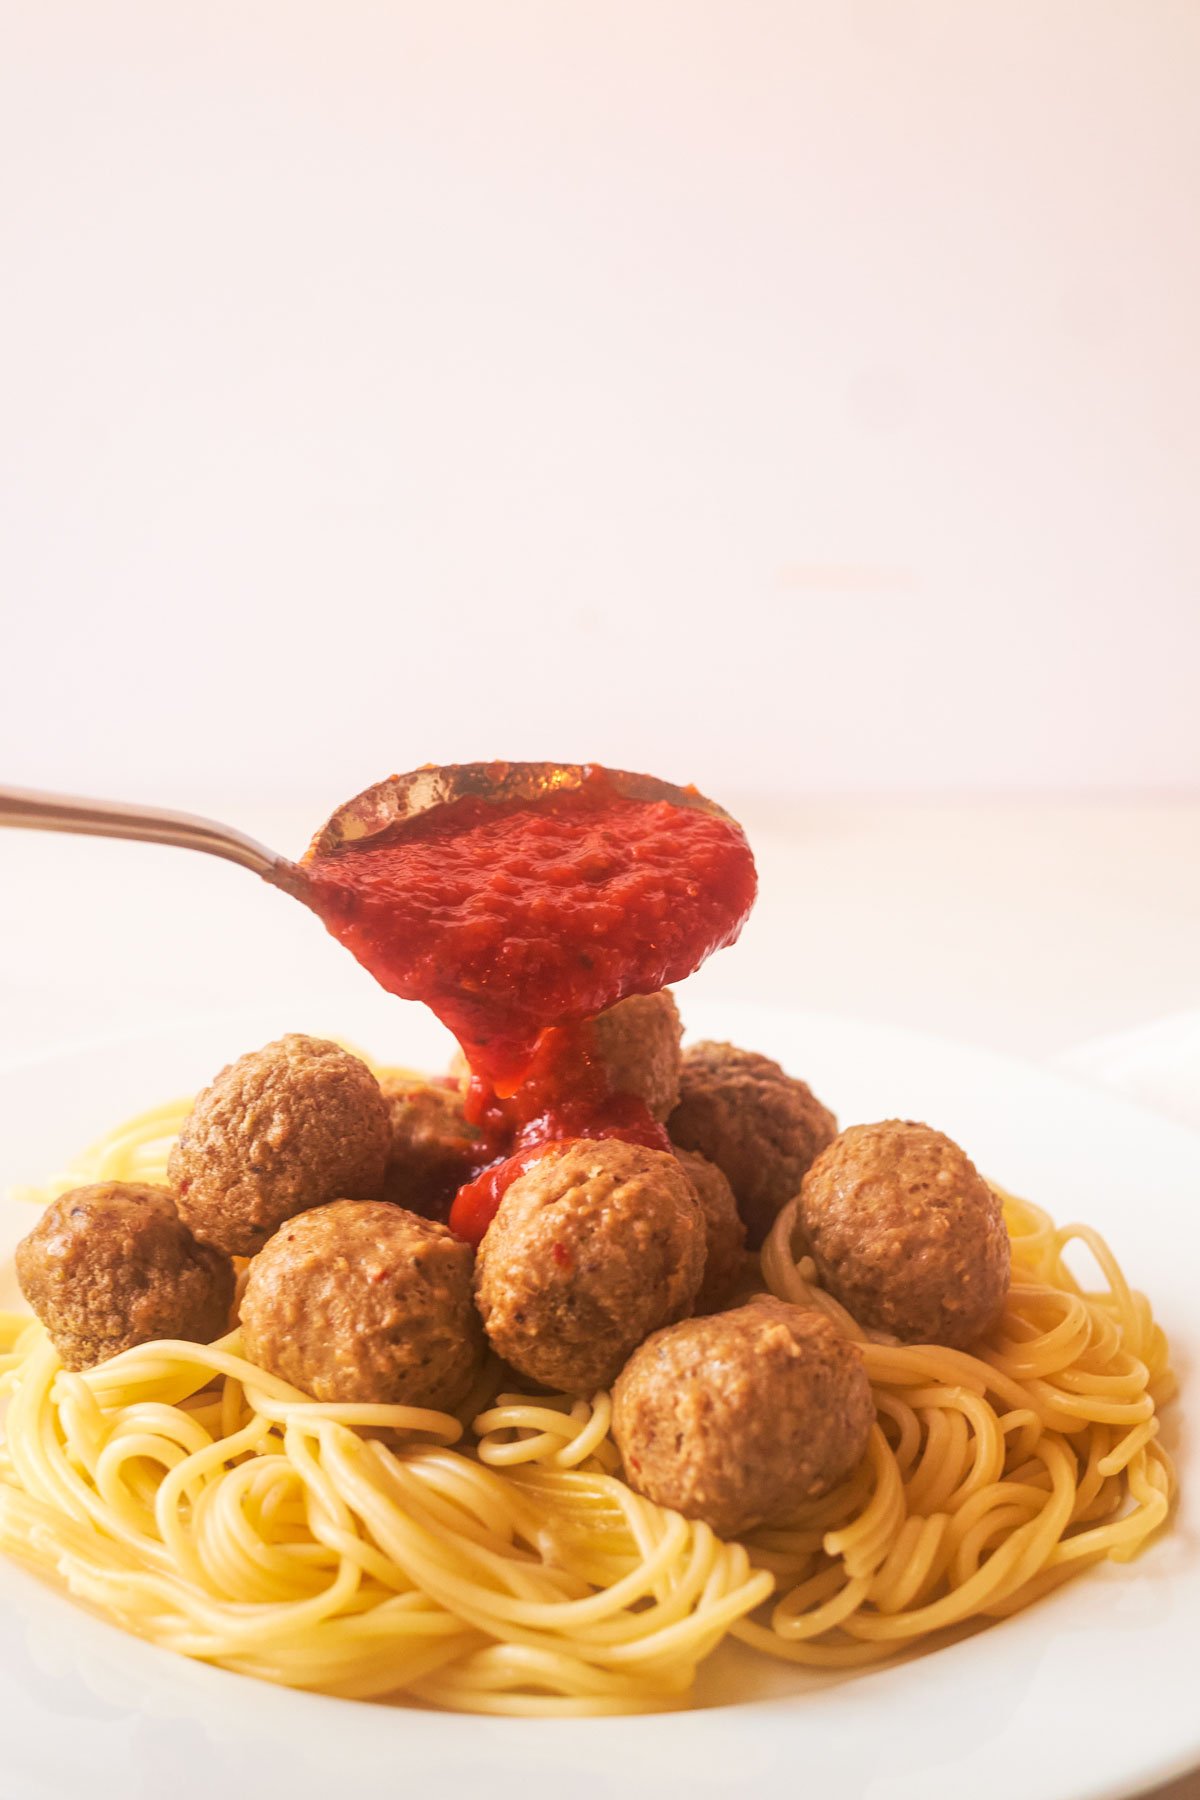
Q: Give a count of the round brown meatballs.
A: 10